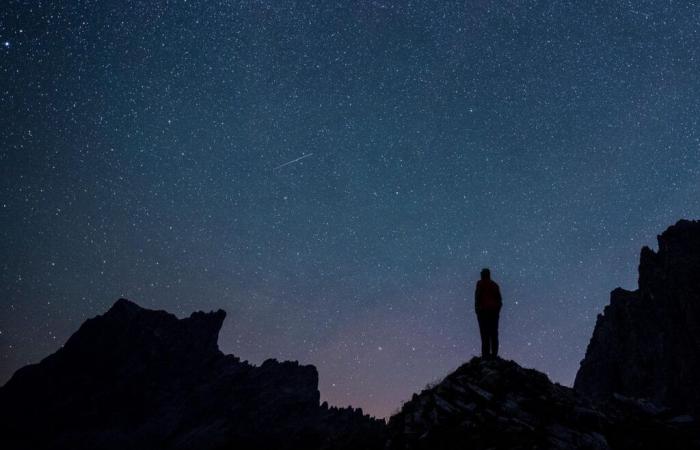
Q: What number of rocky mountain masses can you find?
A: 3